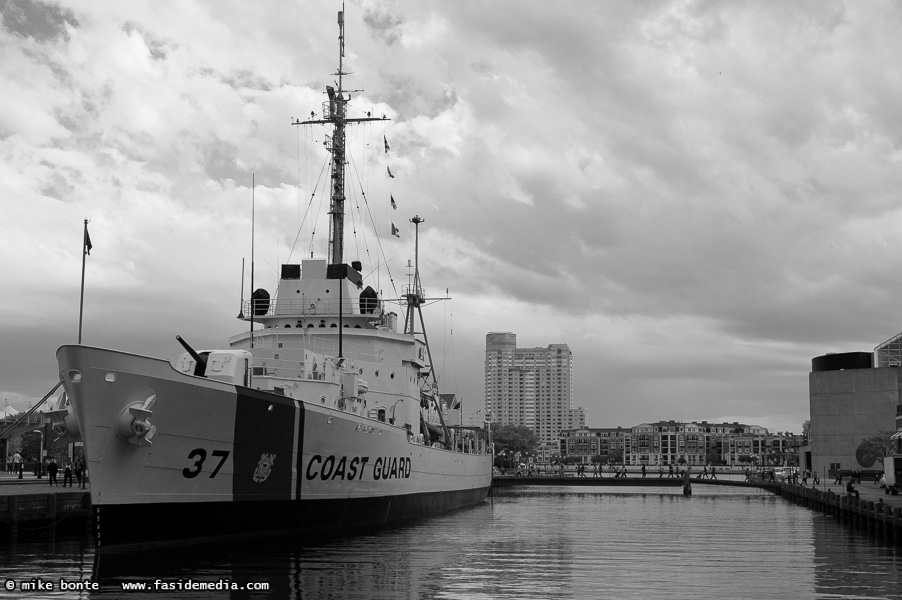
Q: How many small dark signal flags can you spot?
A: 4